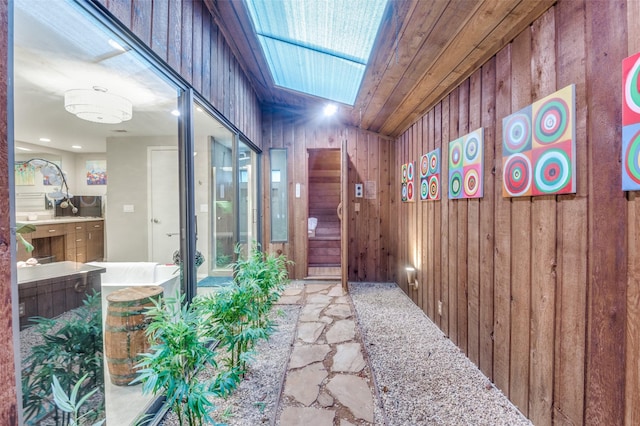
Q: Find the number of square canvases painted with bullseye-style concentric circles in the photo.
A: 5